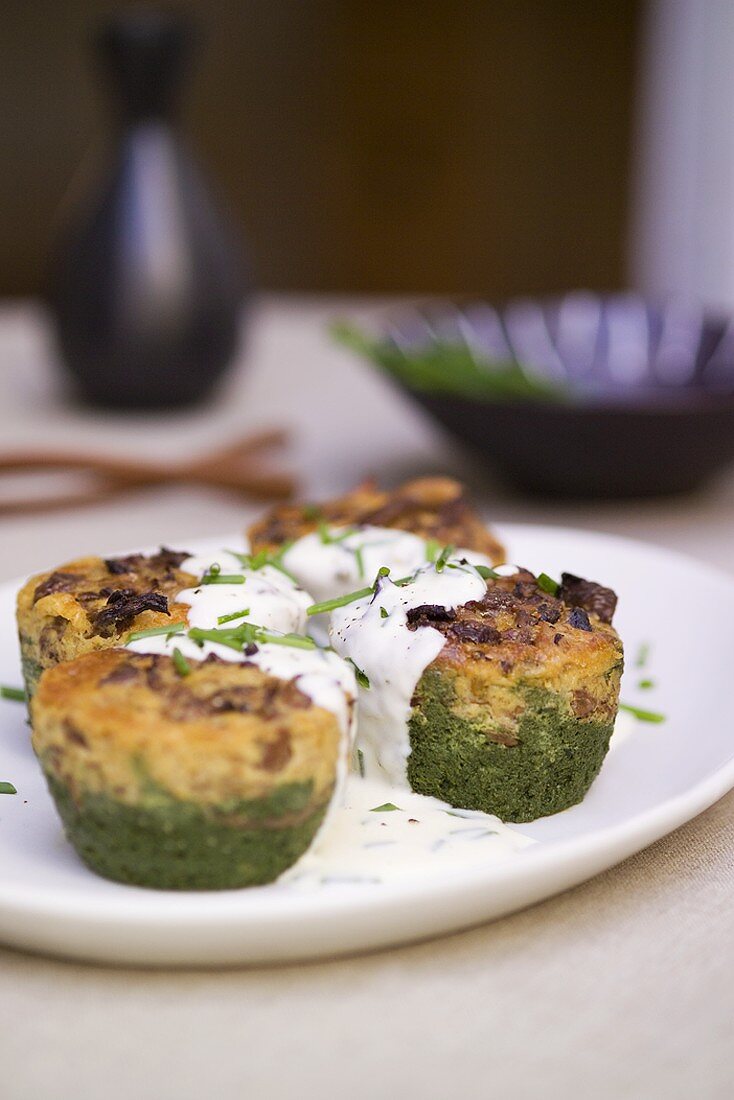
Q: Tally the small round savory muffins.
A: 4